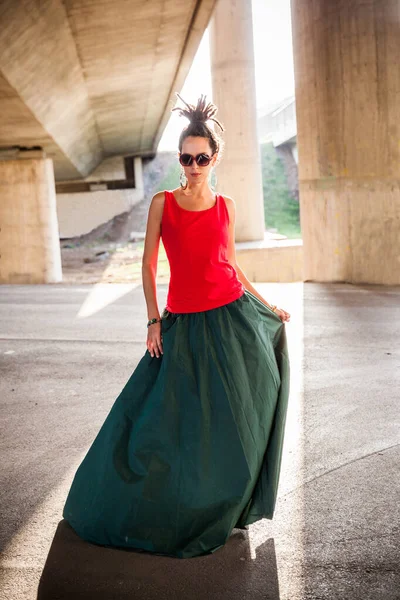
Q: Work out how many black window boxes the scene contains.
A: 0